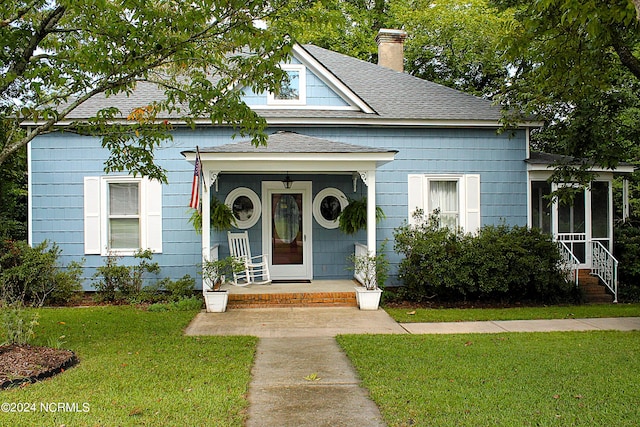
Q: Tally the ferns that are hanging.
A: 2